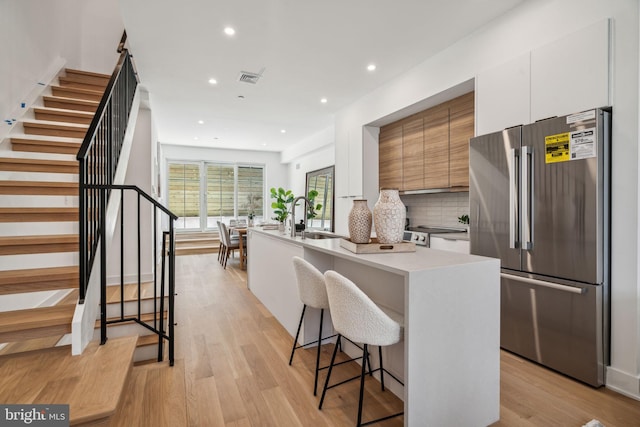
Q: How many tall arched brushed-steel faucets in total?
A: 1